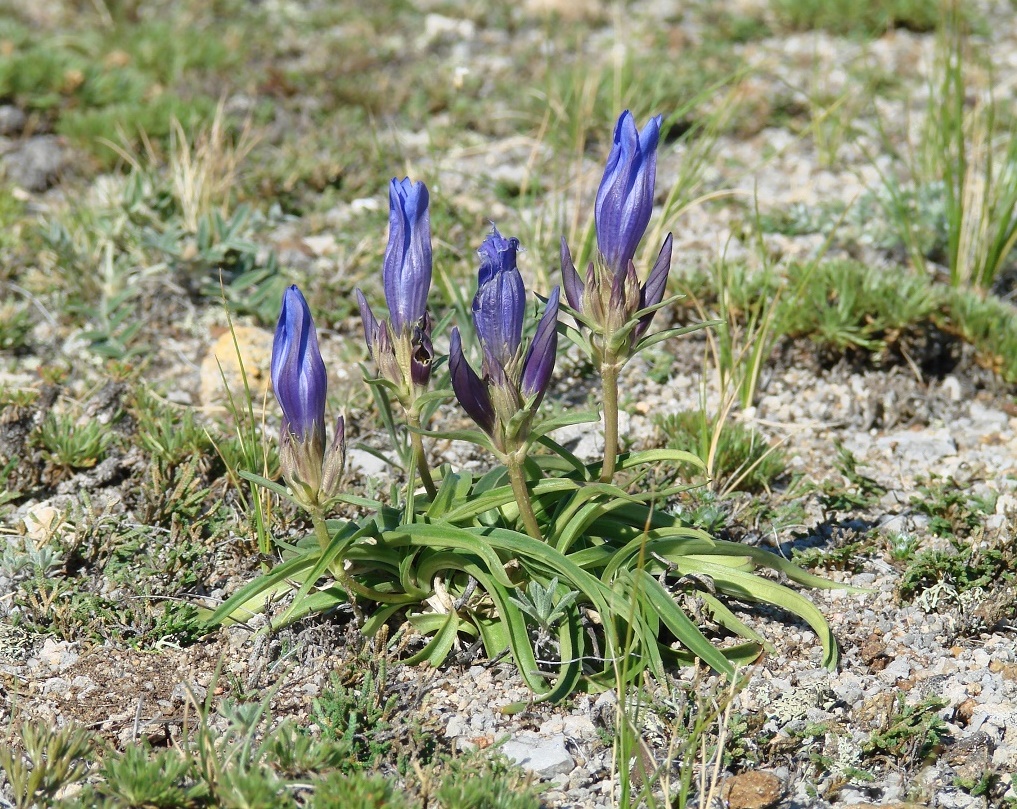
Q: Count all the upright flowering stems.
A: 4